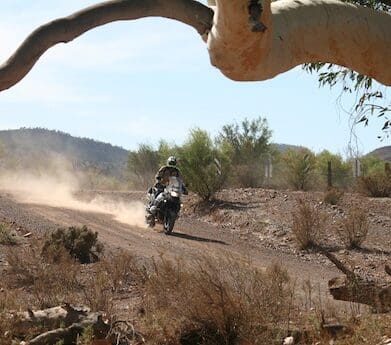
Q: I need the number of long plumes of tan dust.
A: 1